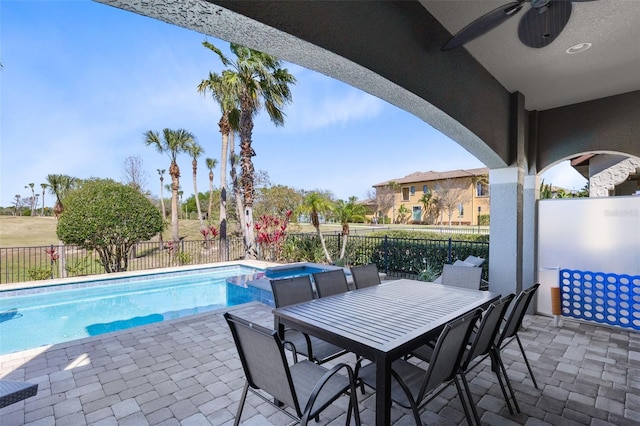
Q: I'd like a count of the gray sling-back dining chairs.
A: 8